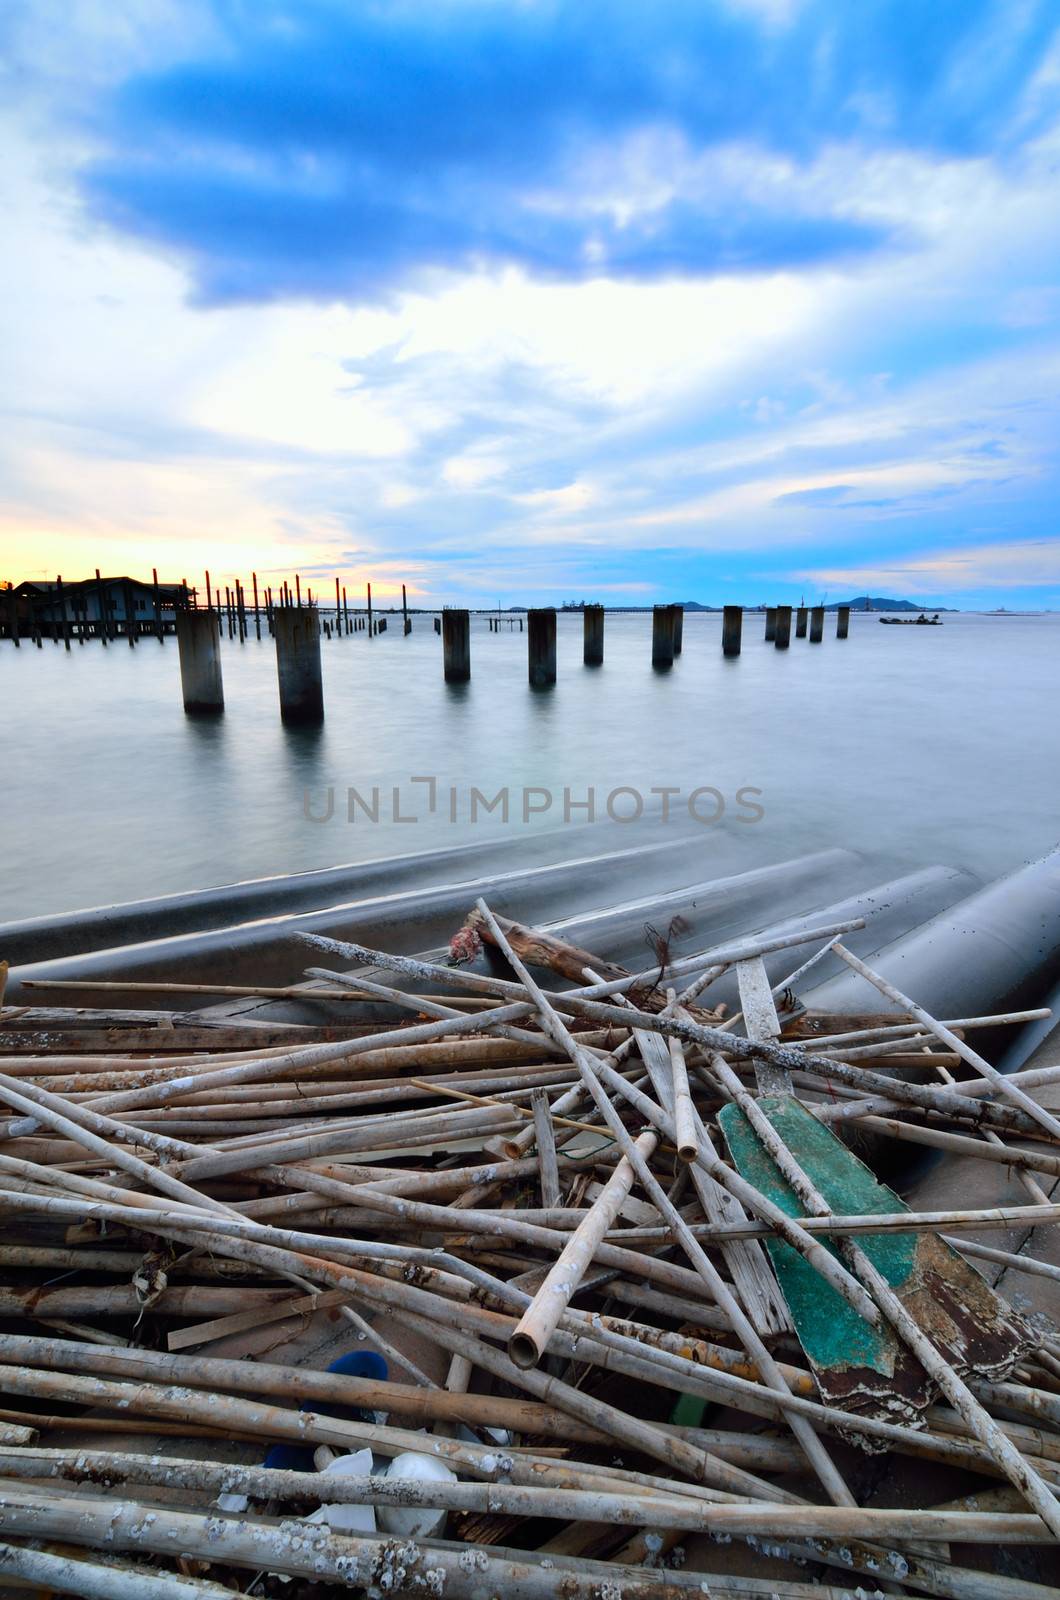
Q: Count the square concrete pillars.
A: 13